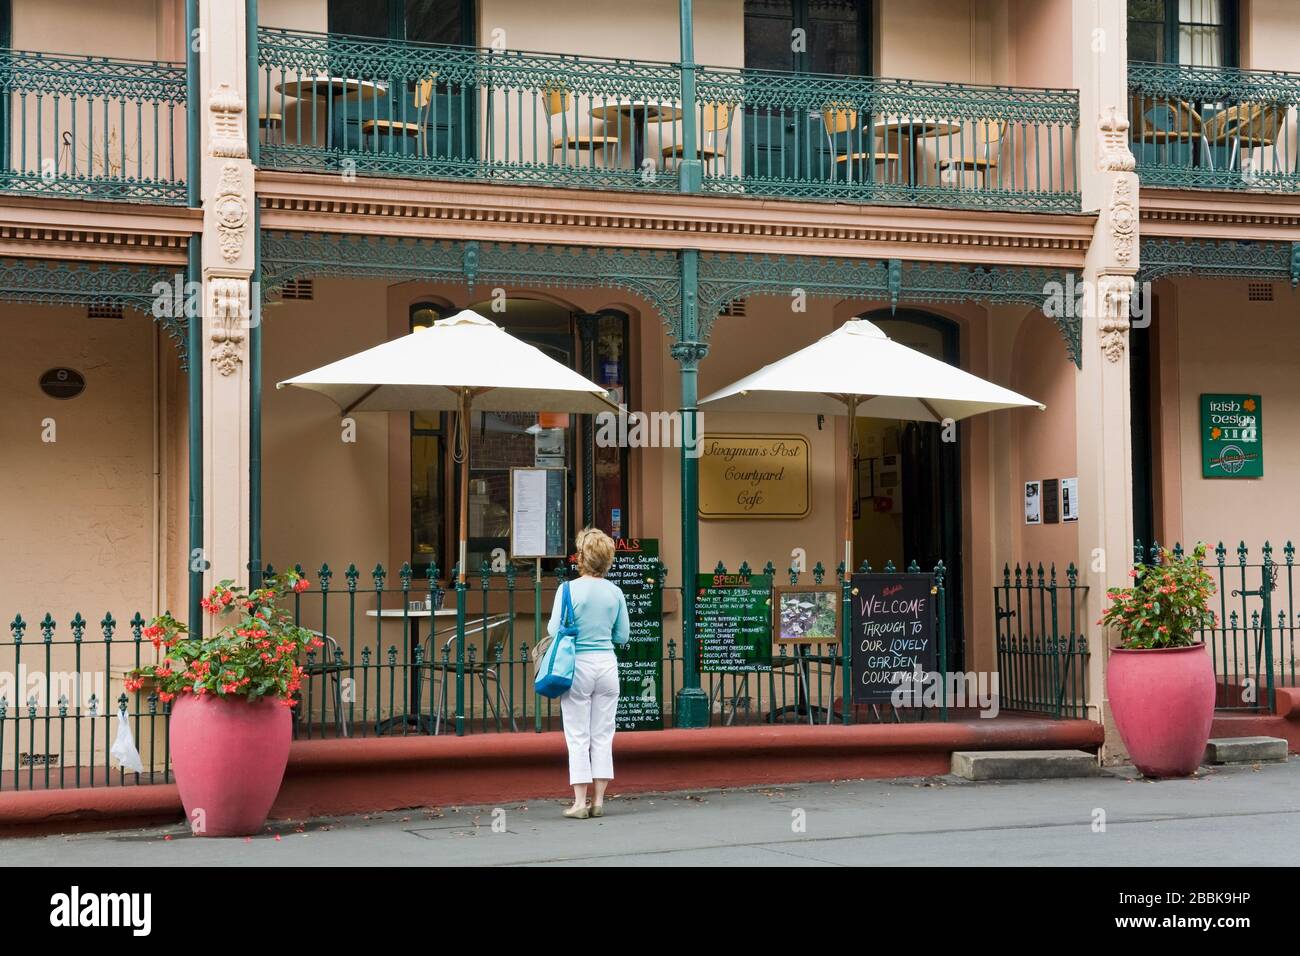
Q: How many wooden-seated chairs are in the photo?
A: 6